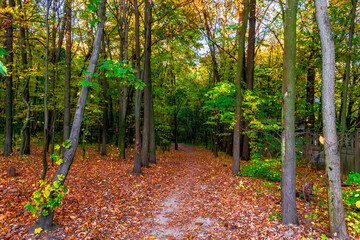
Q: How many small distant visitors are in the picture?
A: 0